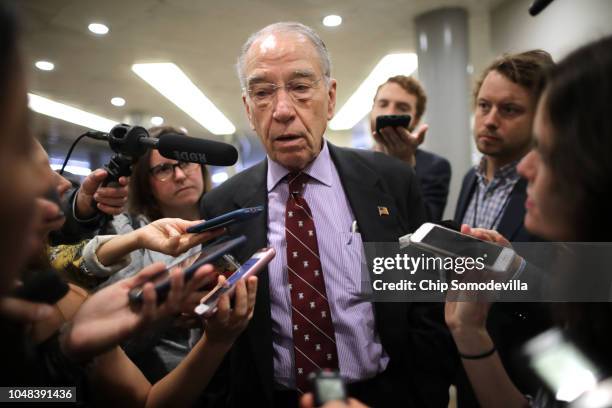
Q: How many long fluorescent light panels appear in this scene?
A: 3